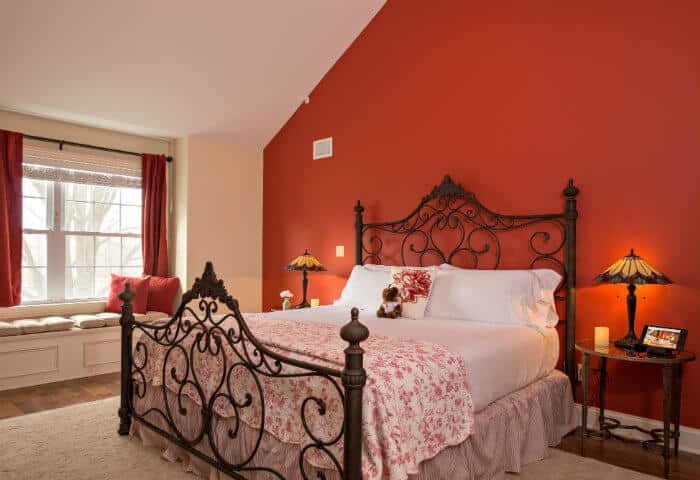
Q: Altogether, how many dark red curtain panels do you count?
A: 2